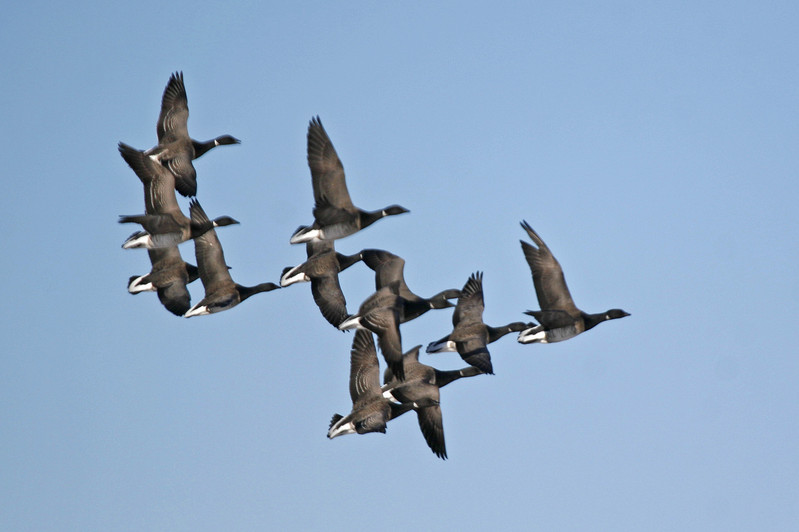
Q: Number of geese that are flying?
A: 12